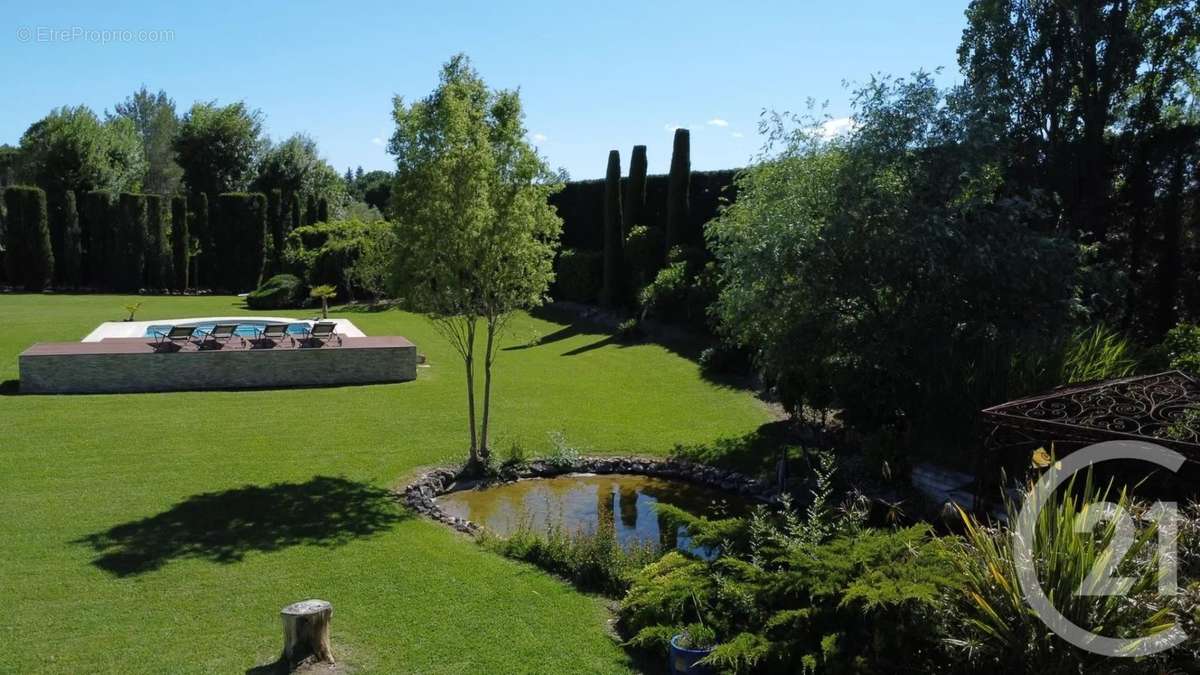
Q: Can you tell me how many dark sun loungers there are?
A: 4